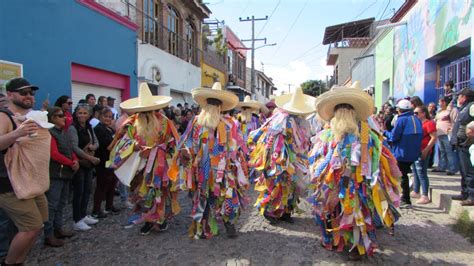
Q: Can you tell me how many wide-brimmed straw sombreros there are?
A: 5